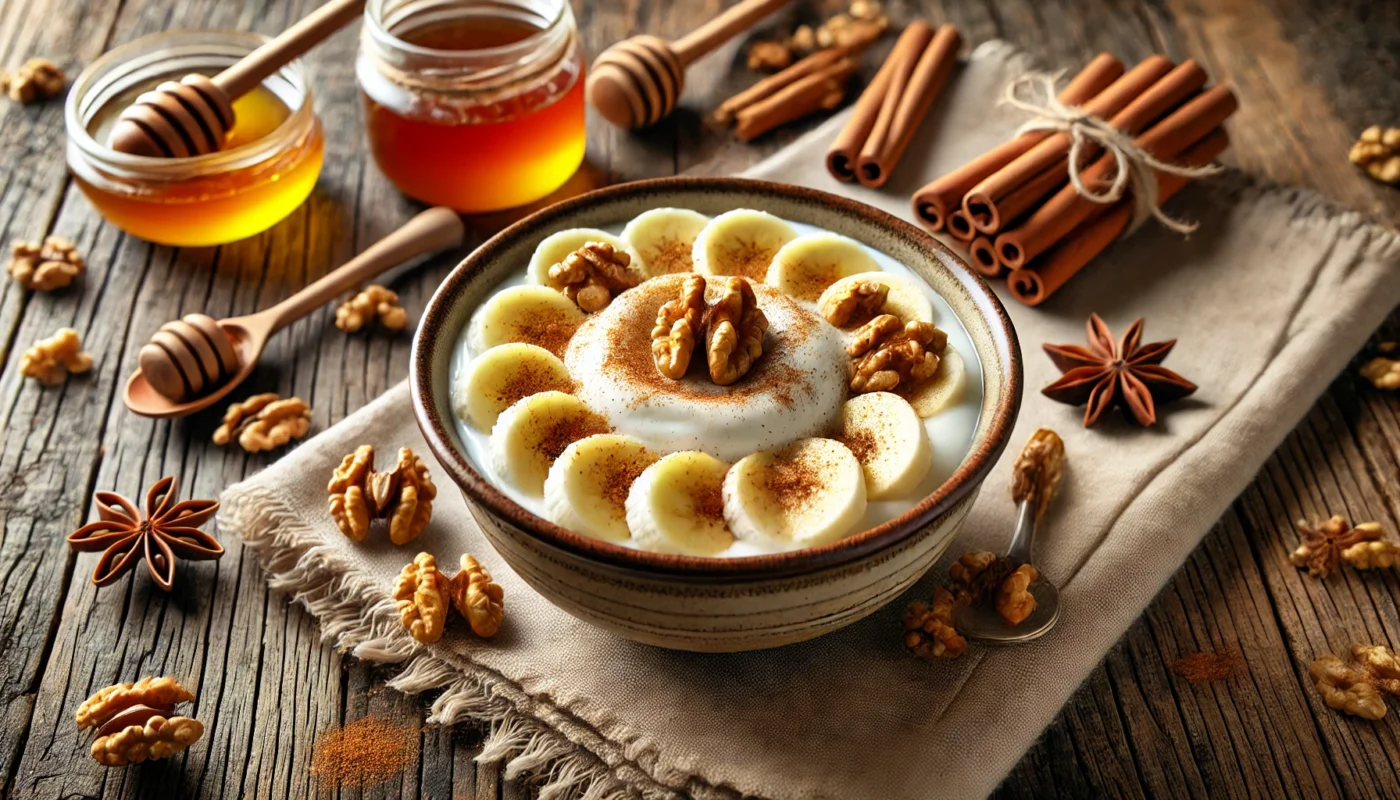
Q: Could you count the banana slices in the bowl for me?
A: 13